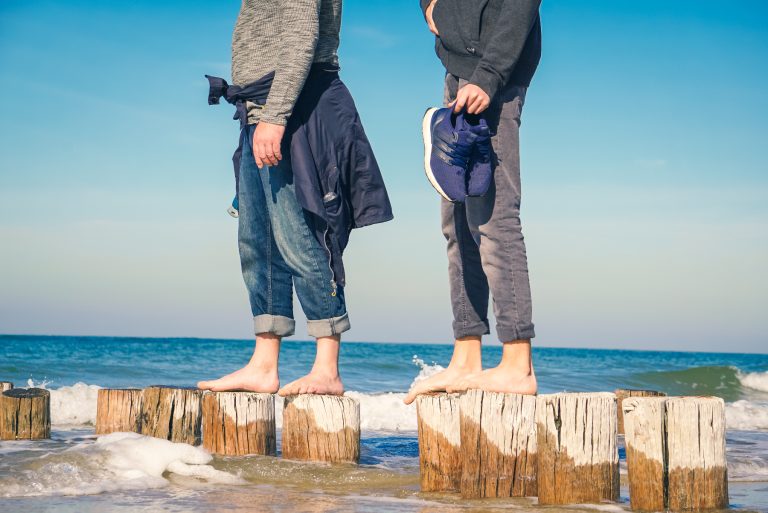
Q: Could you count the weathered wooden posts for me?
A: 12